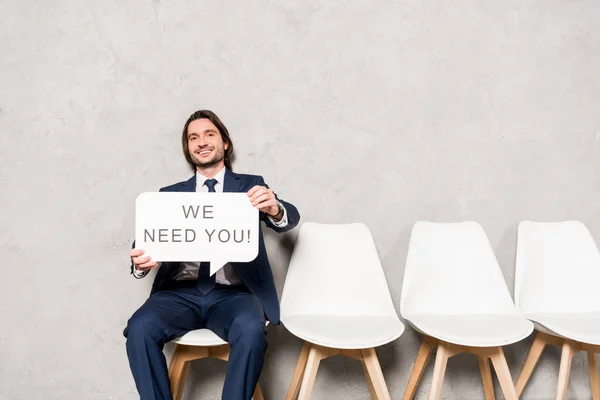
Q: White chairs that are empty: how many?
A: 3